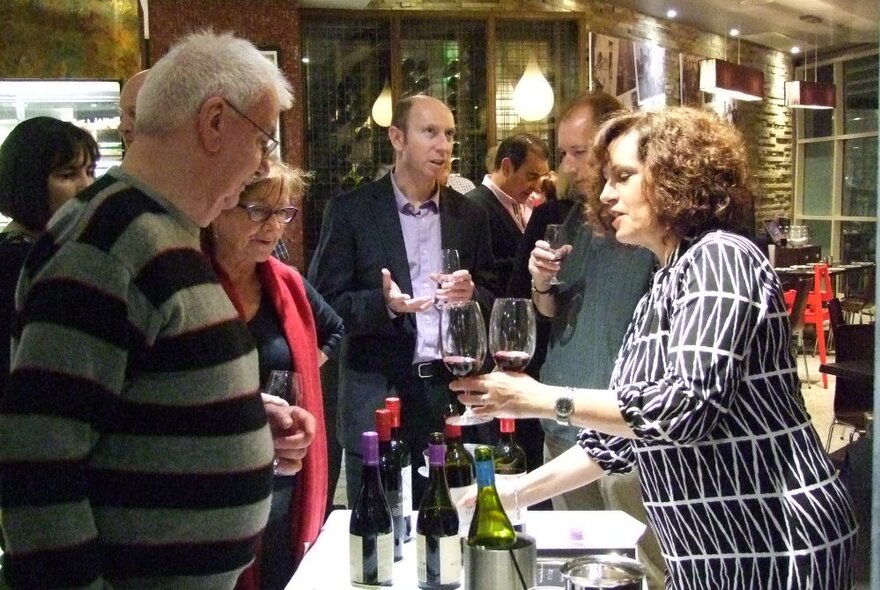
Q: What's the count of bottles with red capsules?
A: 4